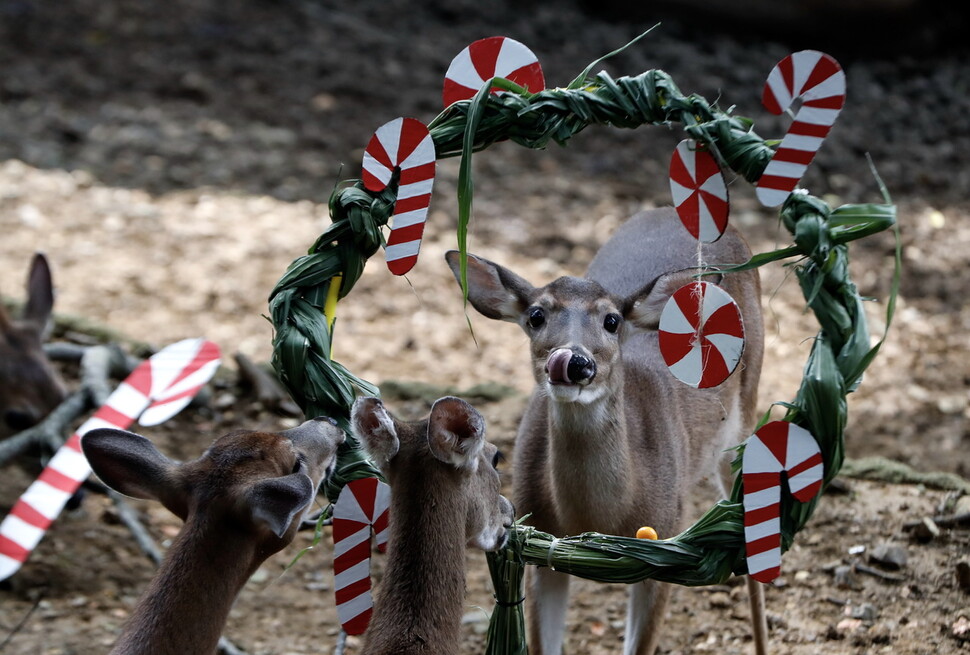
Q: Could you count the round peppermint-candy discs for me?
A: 3